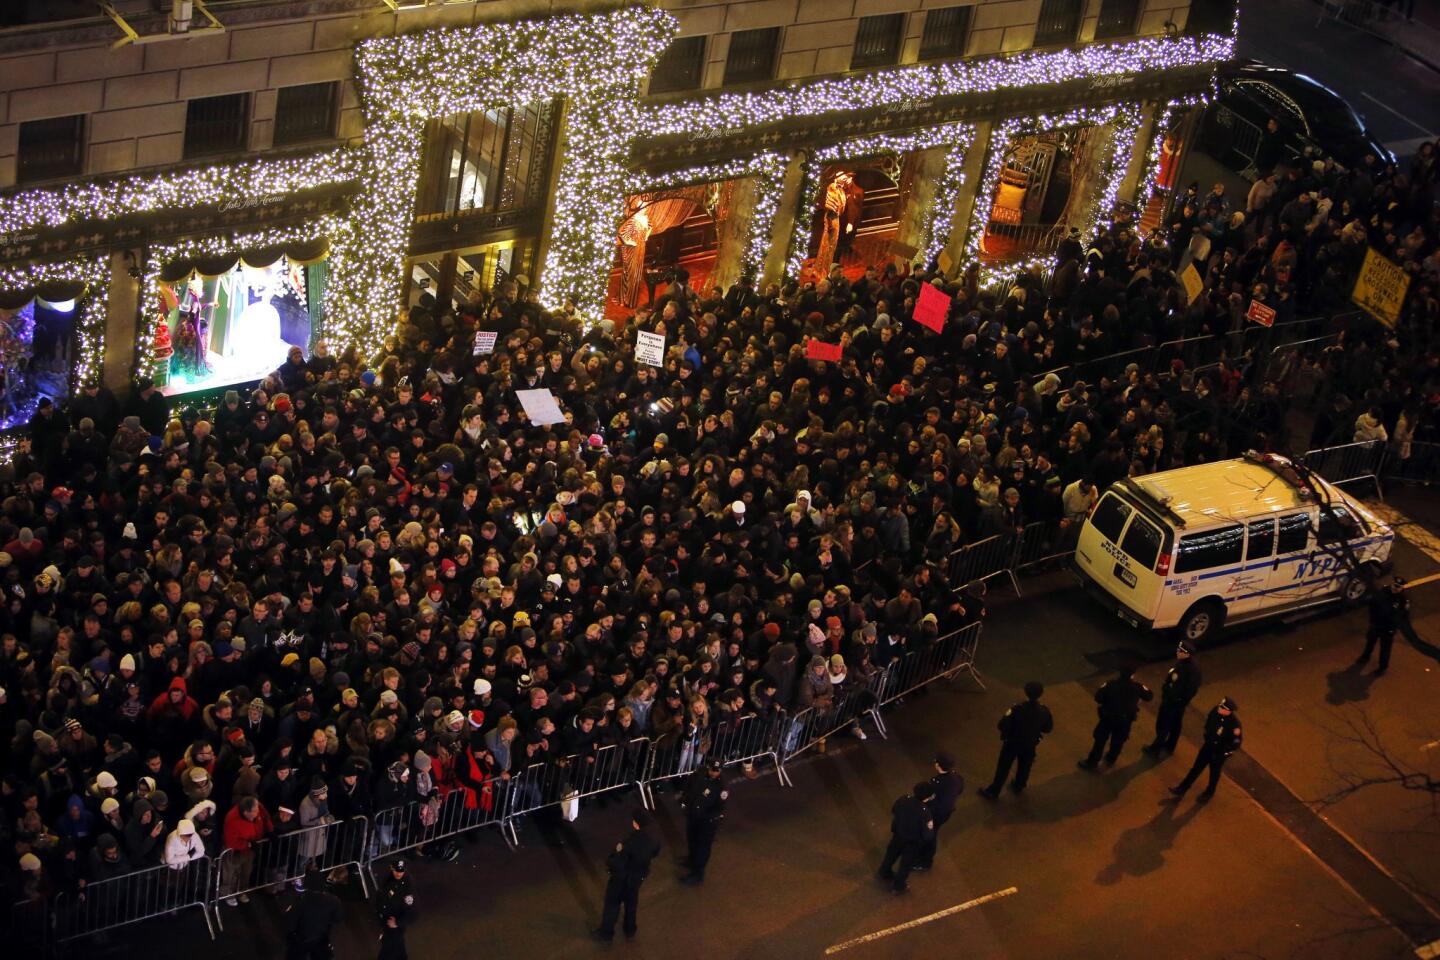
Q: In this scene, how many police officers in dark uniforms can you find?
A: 11